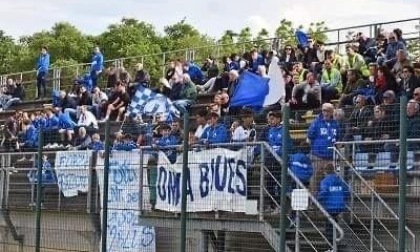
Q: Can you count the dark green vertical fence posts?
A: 5